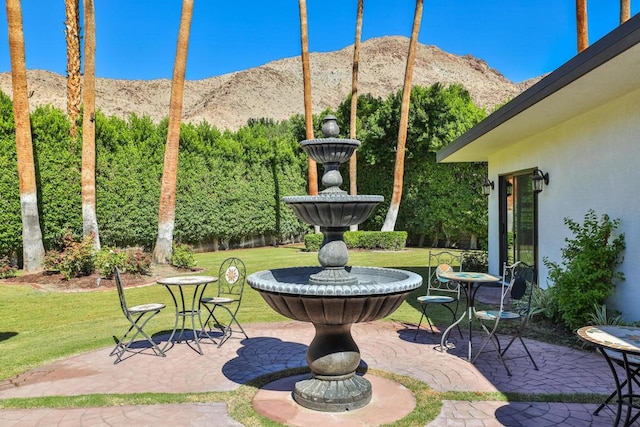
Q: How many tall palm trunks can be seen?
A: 9